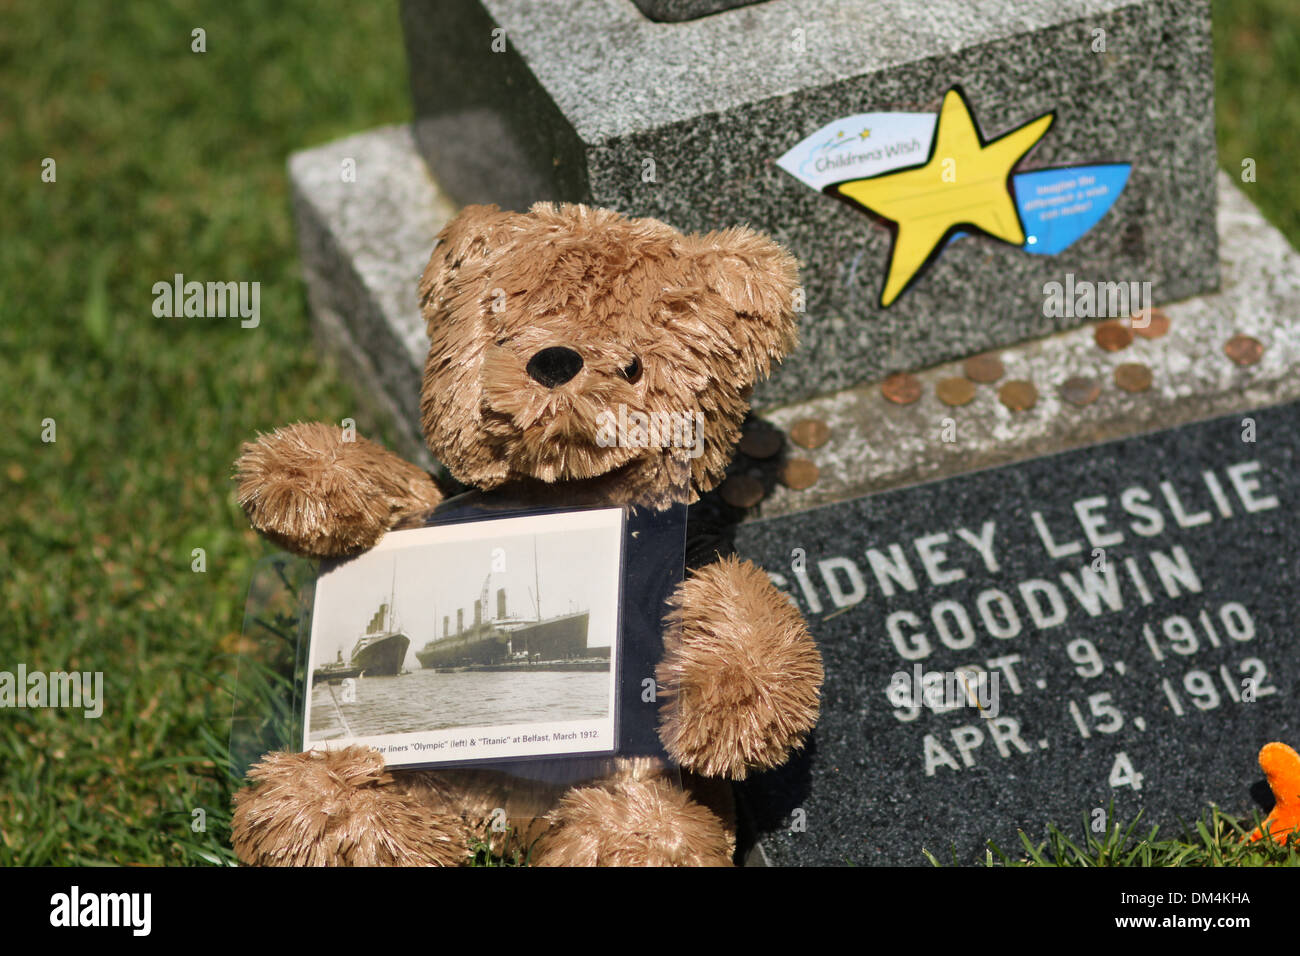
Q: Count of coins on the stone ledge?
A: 13